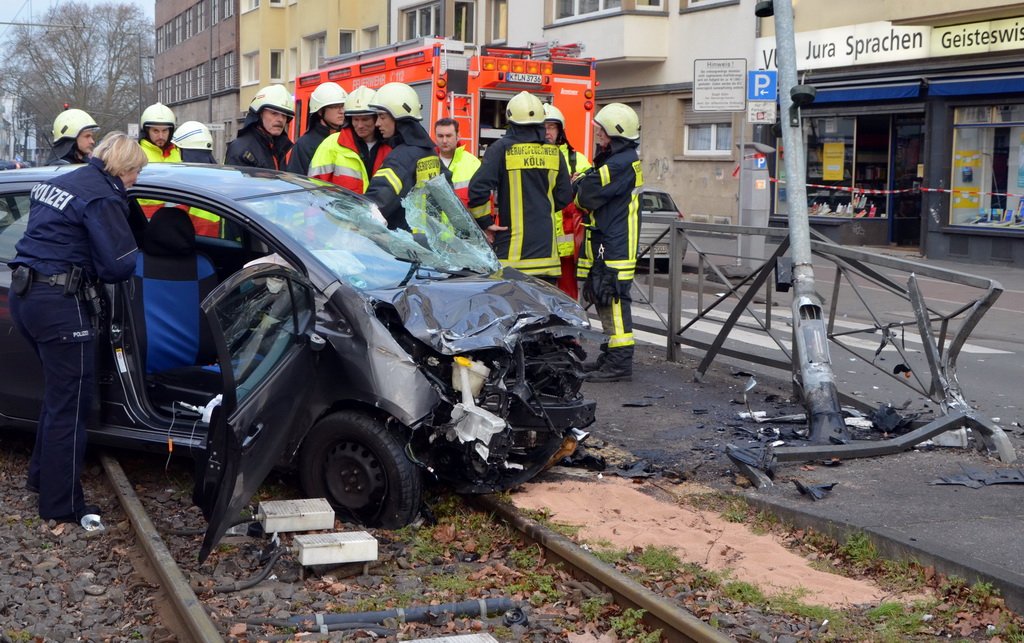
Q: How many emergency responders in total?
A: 12